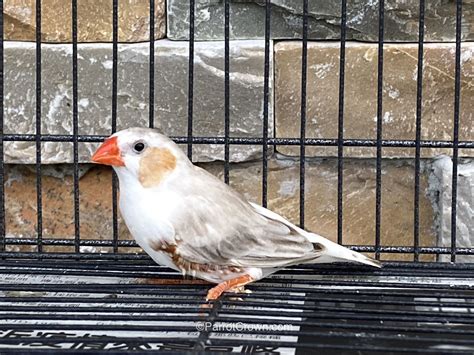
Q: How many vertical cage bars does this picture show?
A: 13